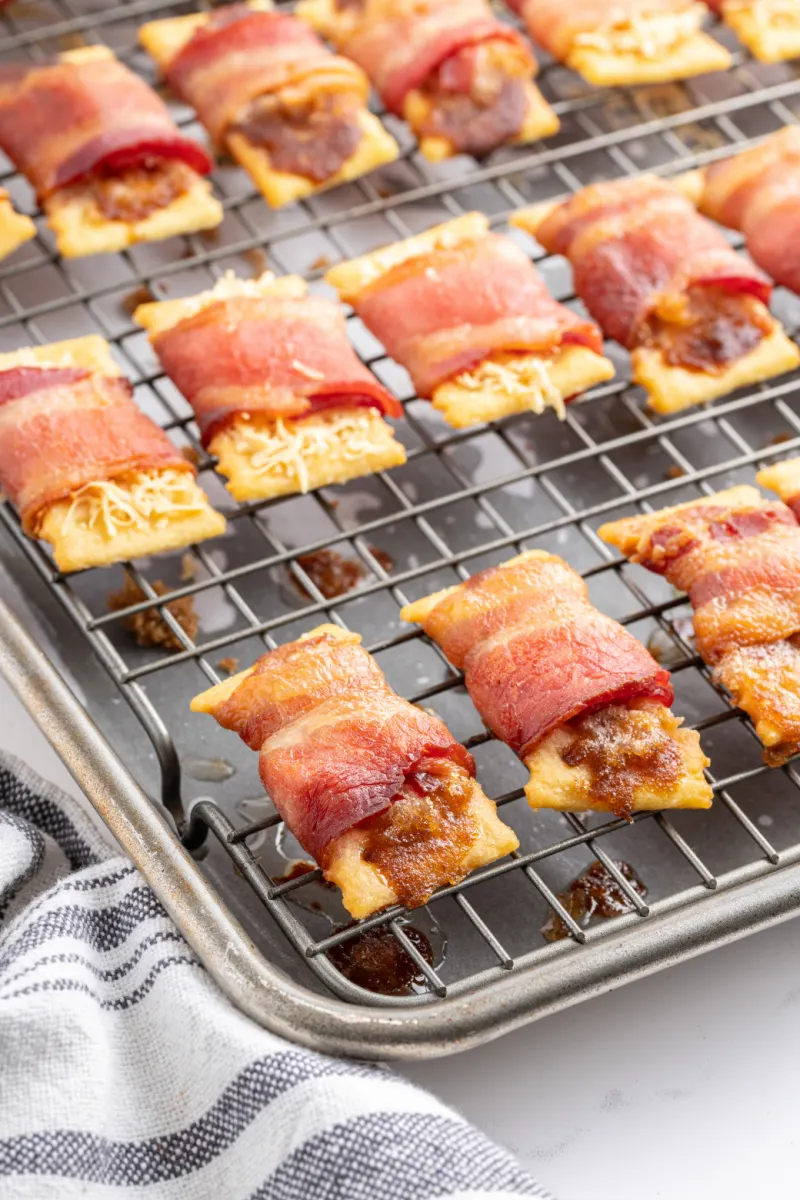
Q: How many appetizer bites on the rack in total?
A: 15